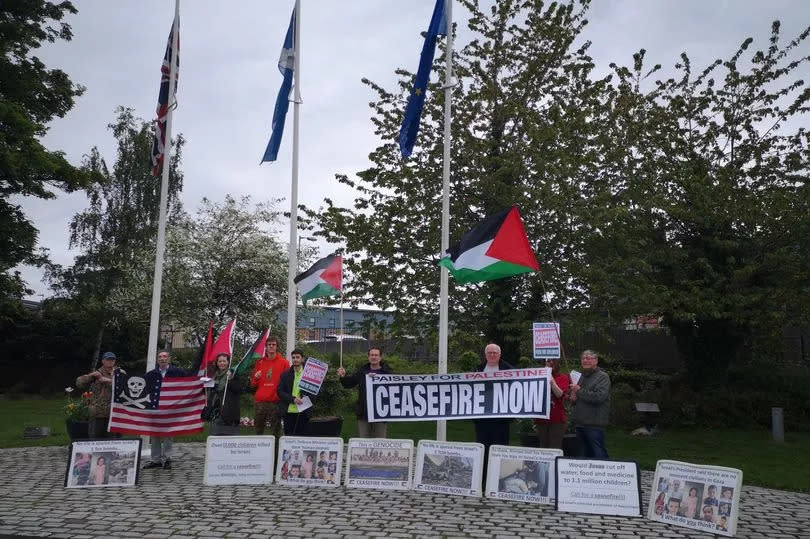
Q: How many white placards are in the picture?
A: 8